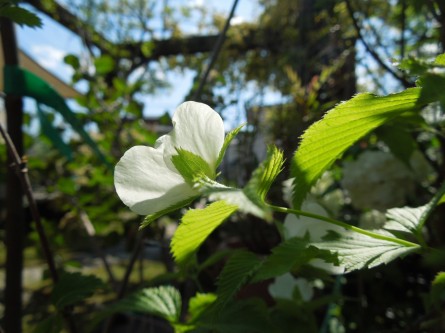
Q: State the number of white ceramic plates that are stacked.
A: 0